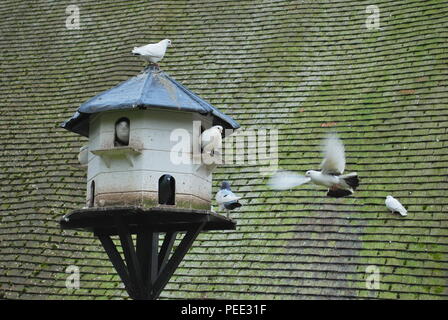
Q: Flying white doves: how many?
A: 1